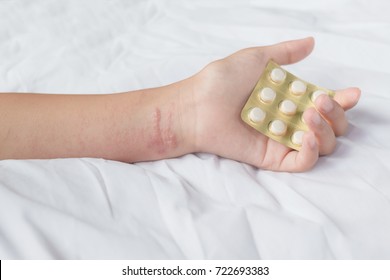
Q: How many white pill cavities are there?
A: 9